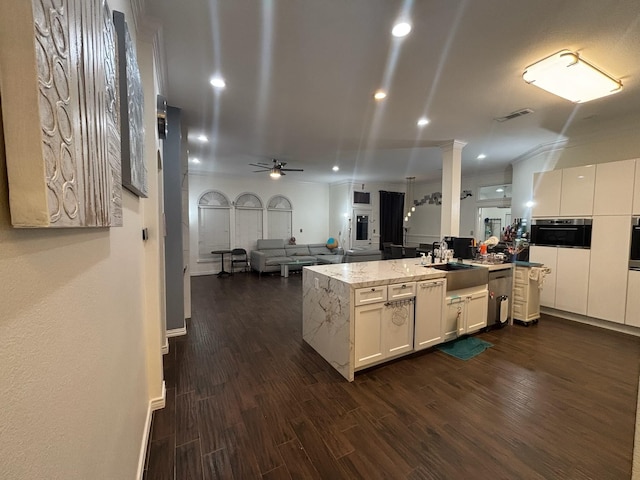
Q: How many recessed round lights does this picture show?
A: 8